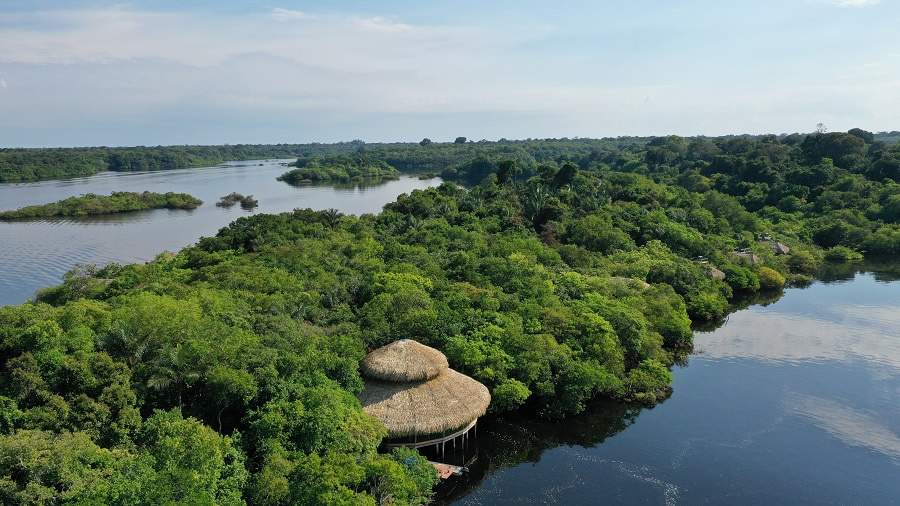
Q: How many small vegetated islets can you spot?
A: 3